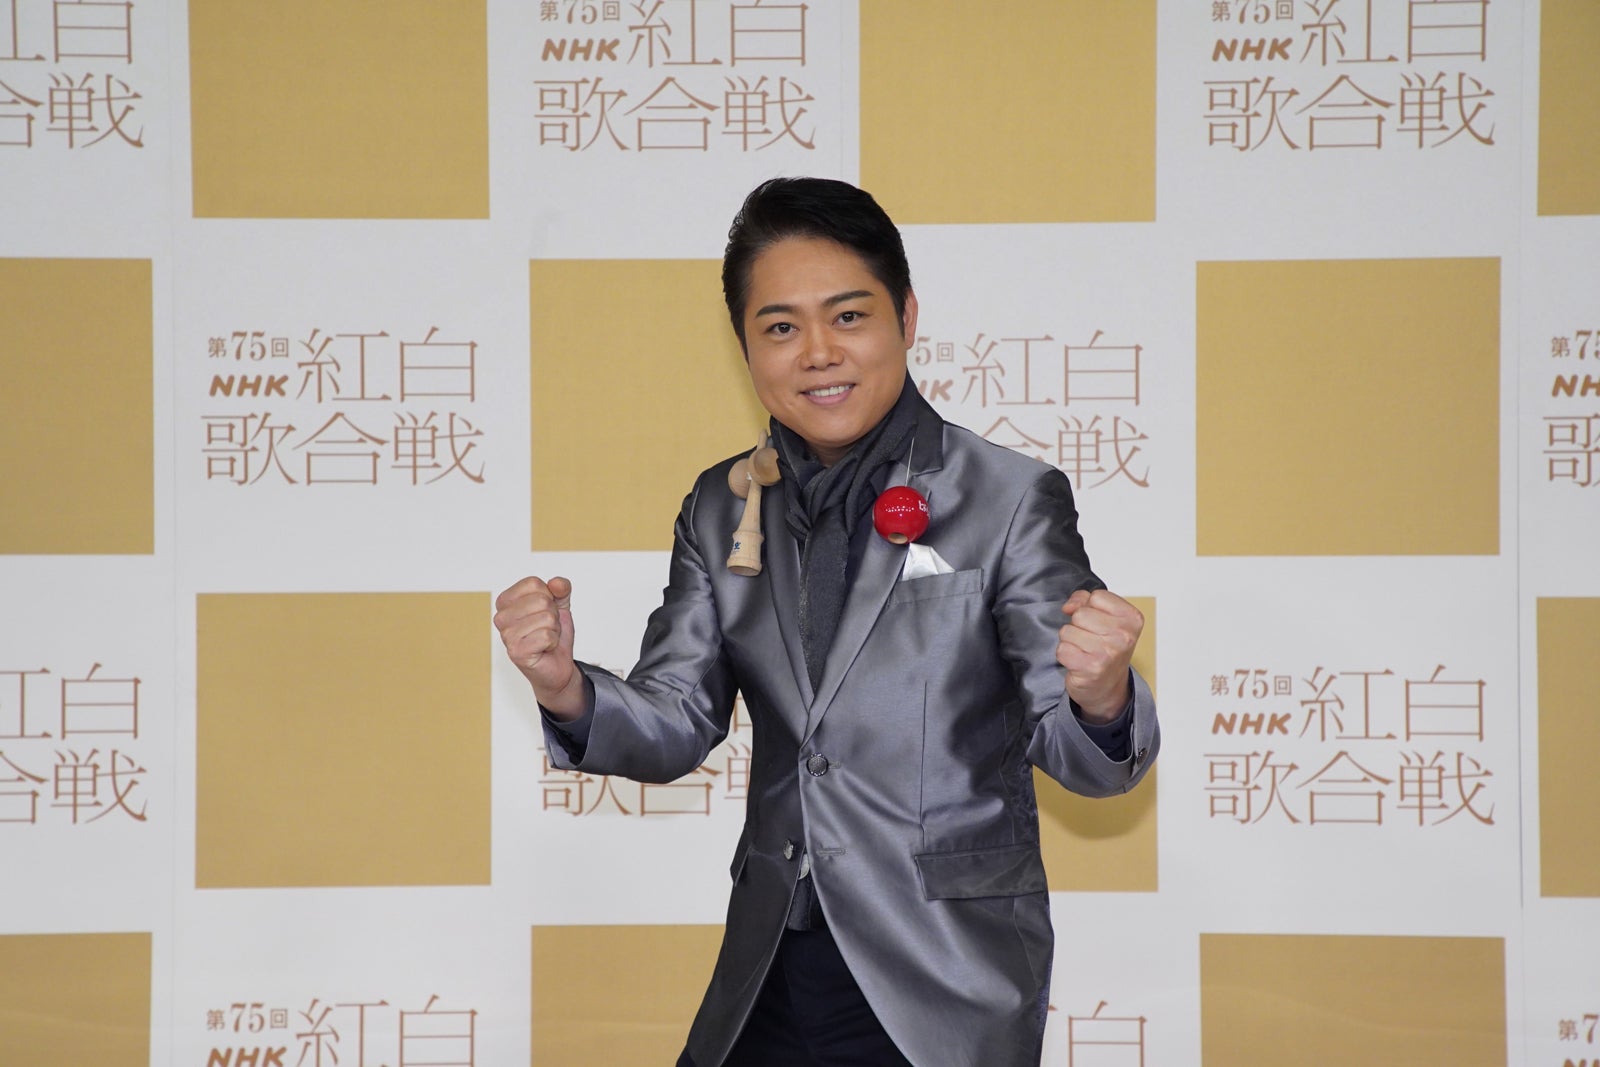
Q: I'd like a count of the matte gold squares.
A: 12